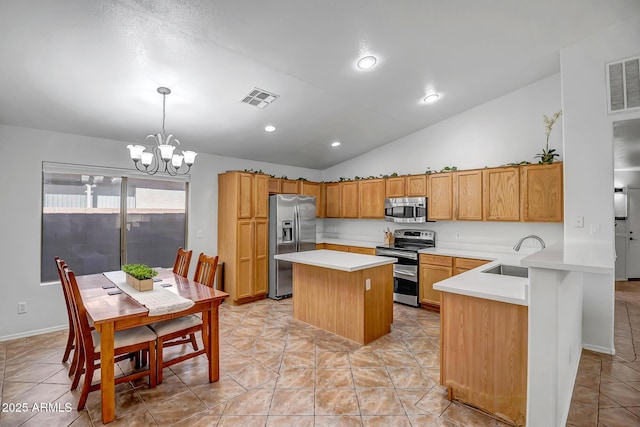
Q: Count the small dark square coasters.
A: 4